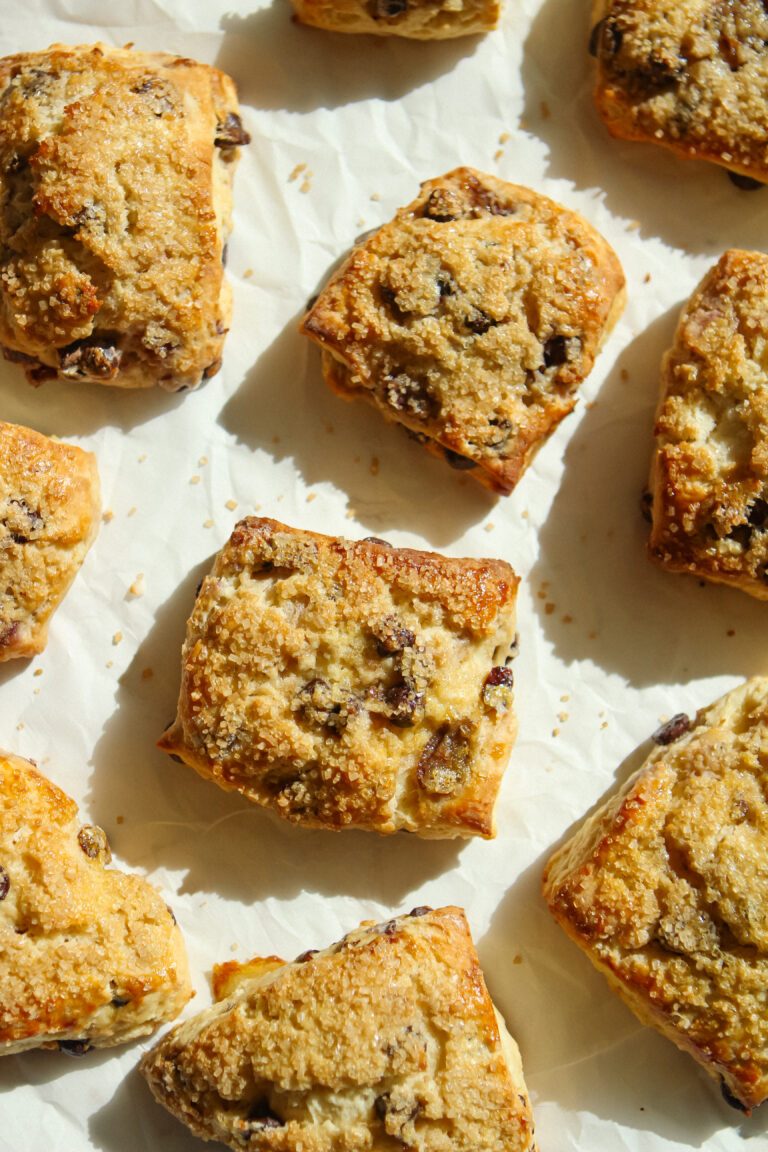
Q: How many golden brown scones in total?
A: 10